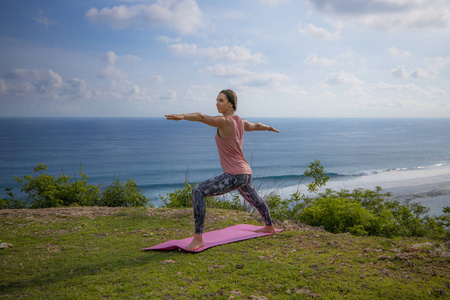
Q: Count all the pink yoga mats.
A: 1